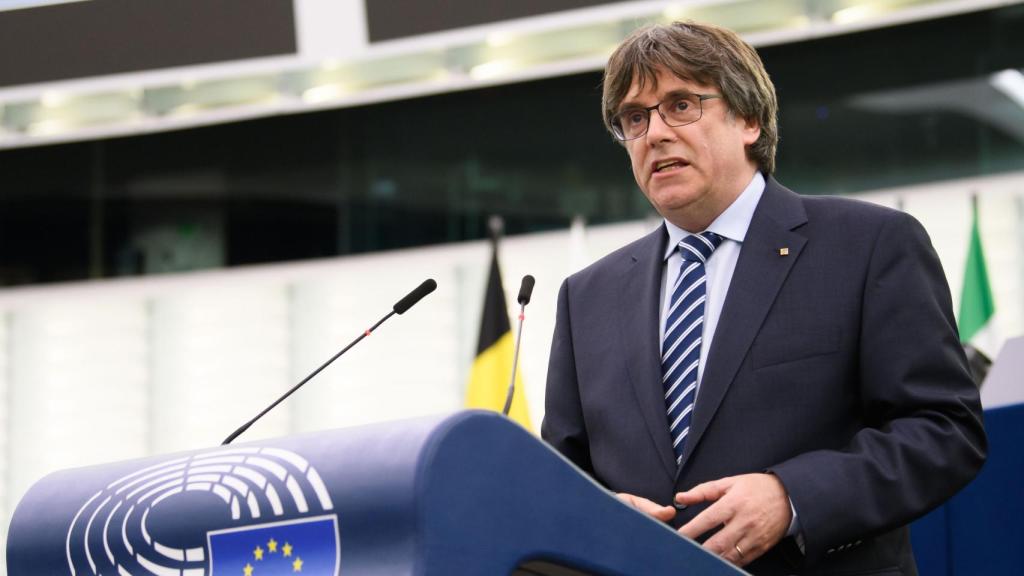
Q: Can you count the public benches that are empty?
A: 0